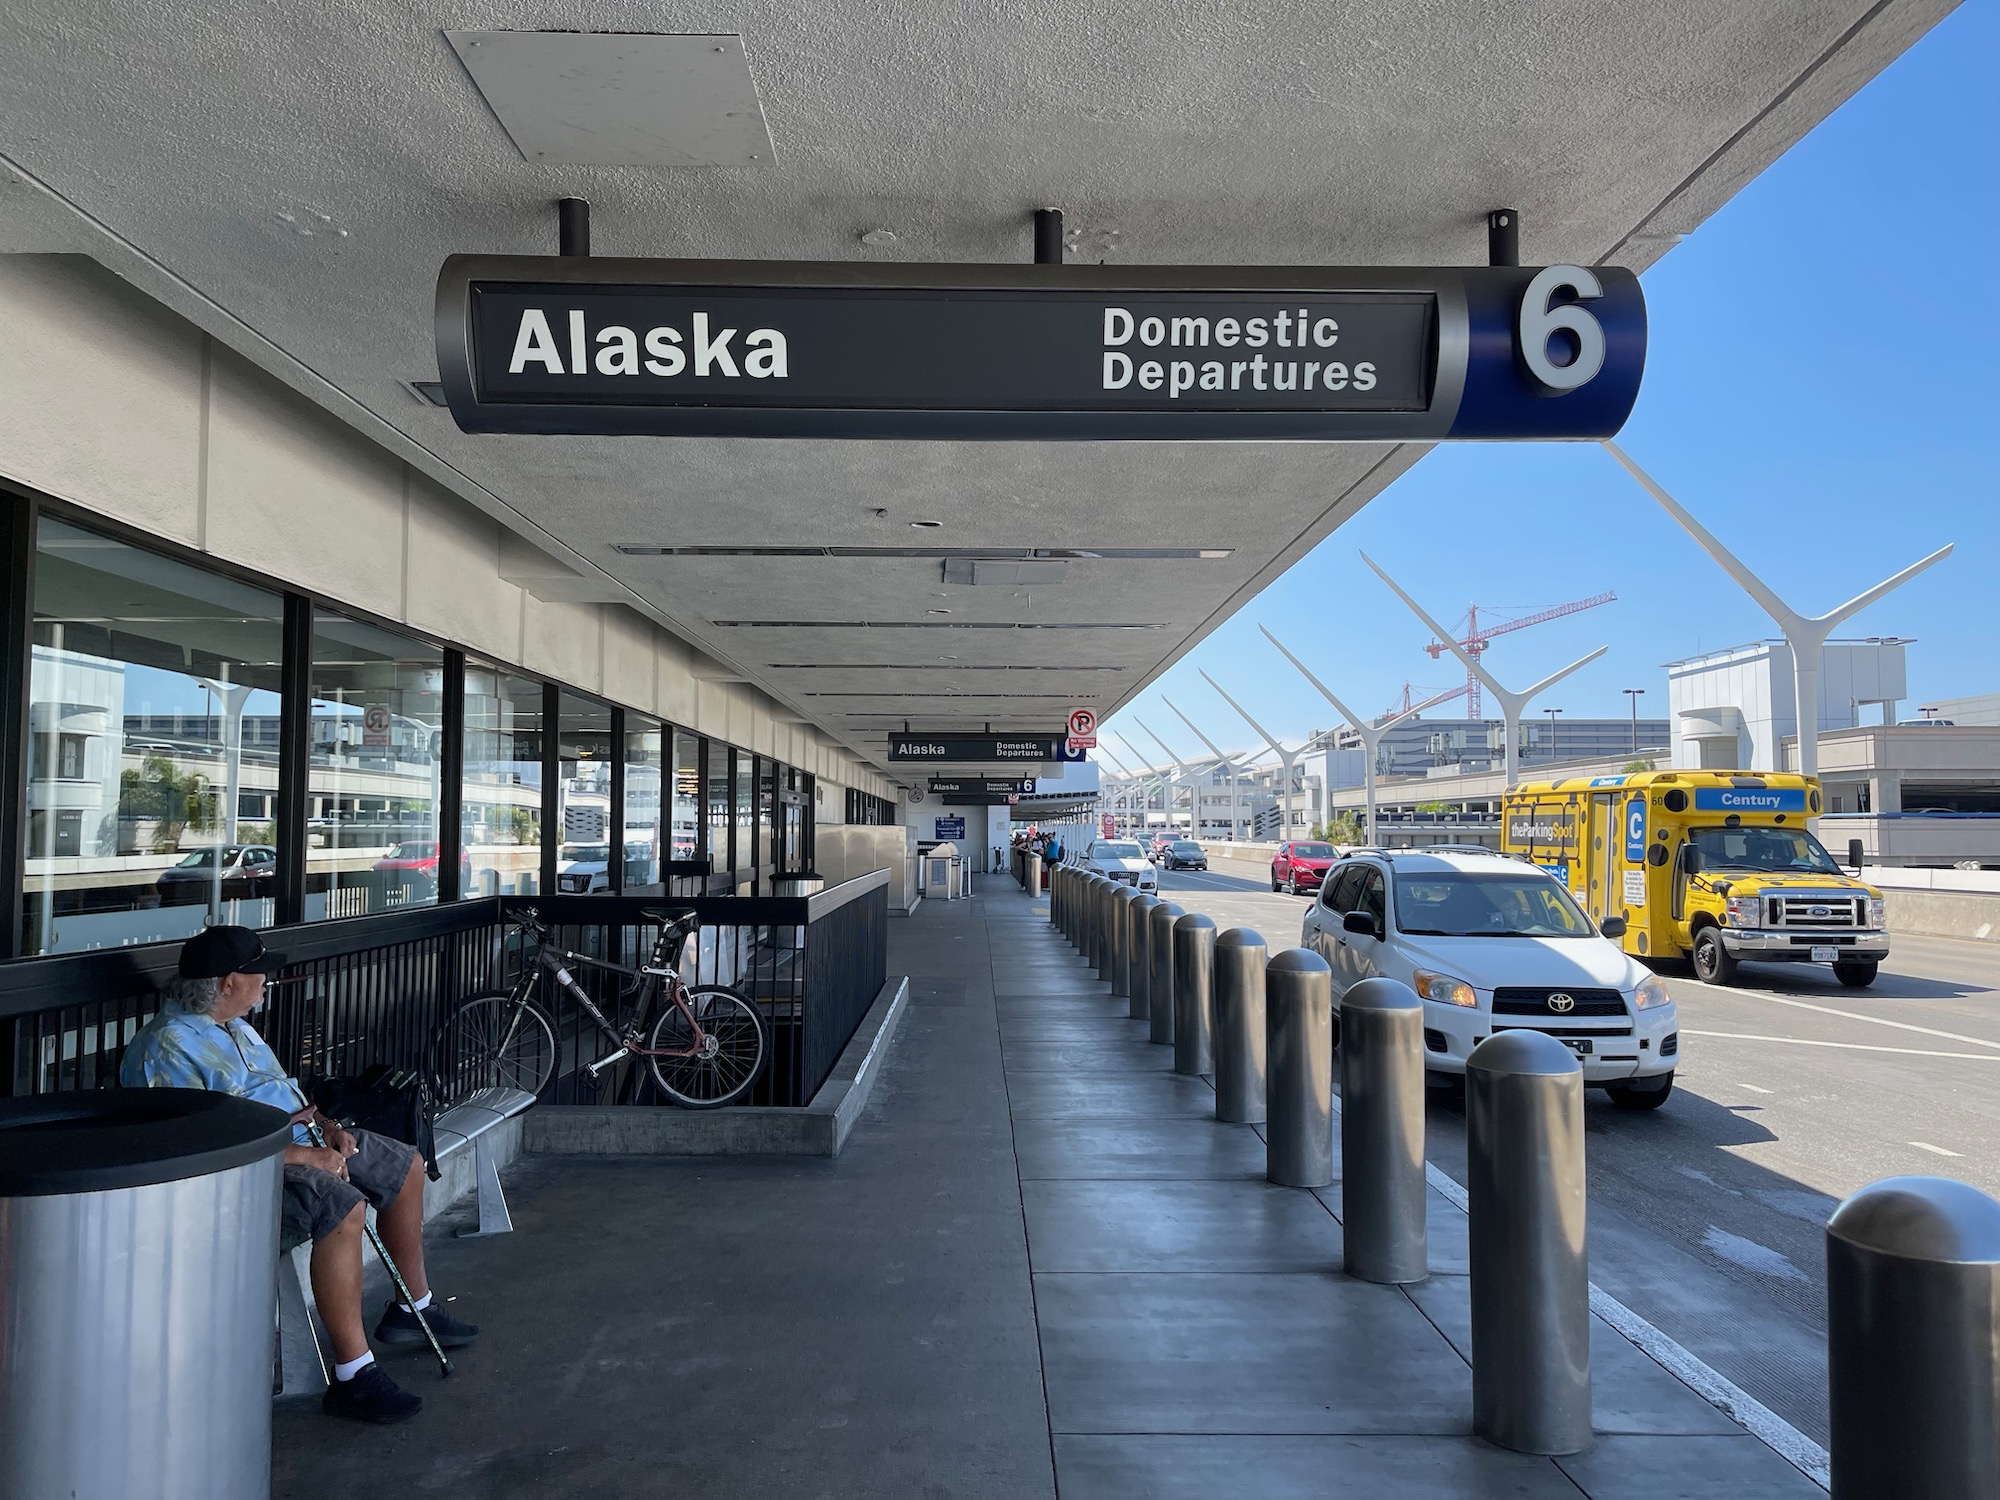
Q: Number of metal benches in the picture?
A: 1